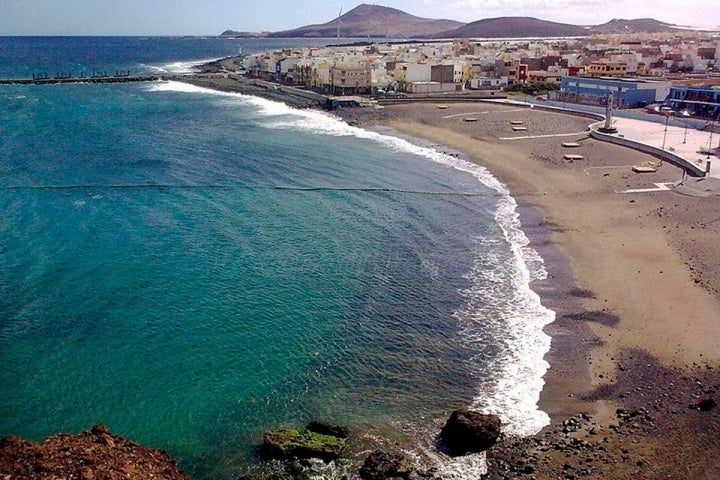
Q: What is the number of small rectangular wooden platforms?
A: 7